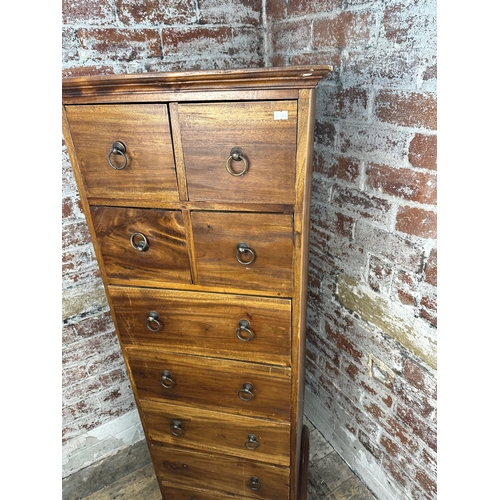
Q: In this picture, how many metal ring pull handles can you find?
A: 11